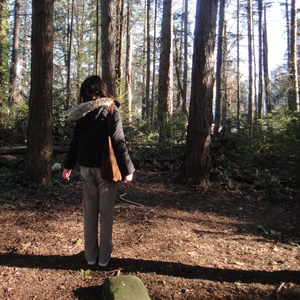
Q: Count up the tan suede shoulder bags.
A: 1